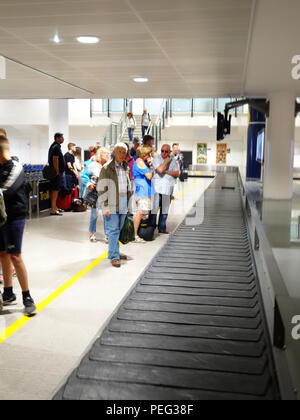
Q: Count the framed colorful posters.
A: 2